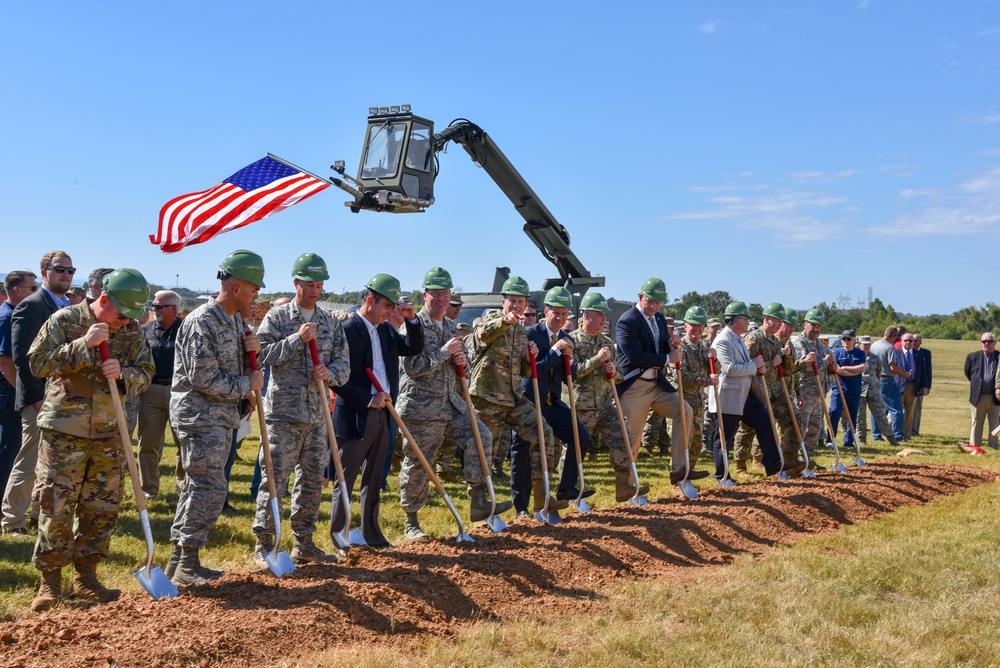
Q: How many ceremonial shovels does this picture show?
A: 14